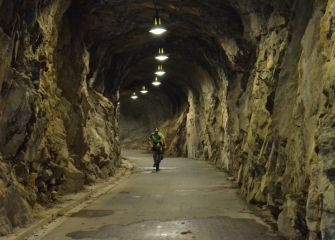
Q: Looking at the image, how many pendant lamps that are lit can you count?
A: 6